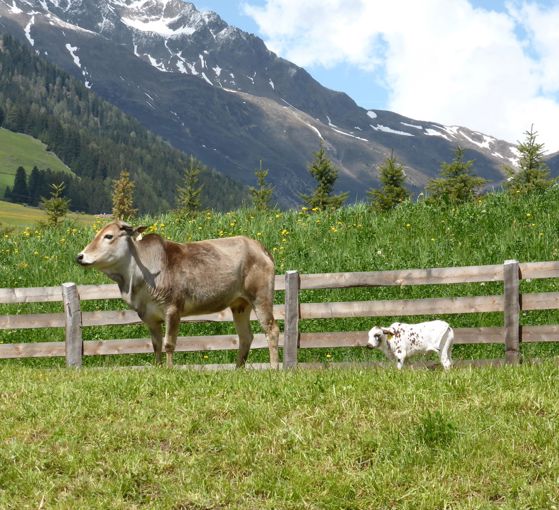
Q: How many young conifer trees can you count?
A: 8